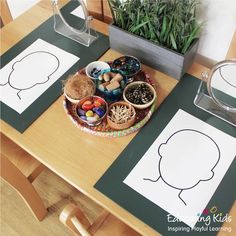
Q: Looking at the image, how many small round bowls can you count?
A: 7